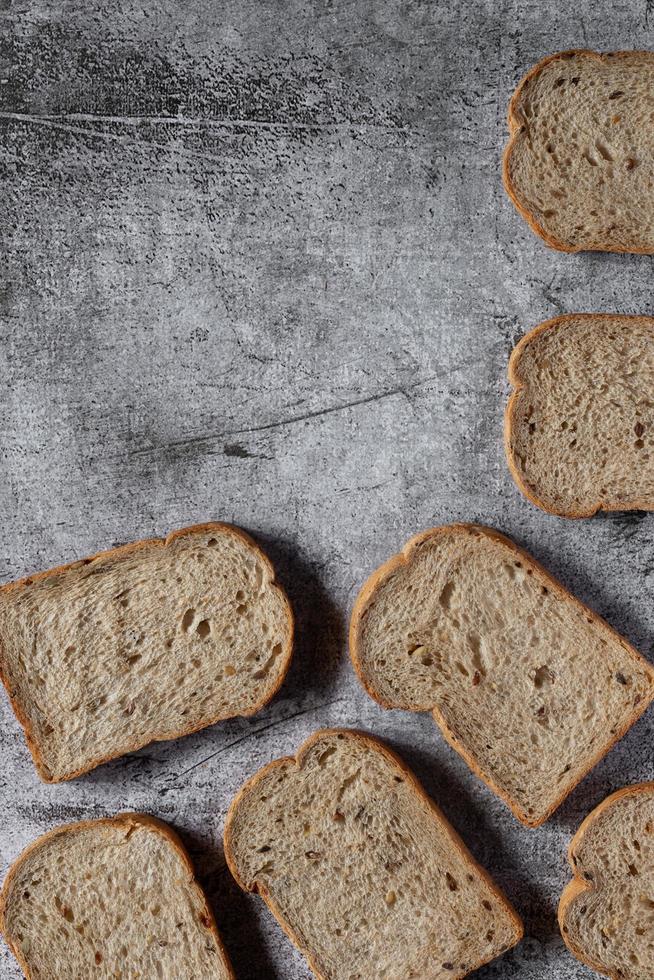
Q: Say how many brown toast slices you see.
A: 7